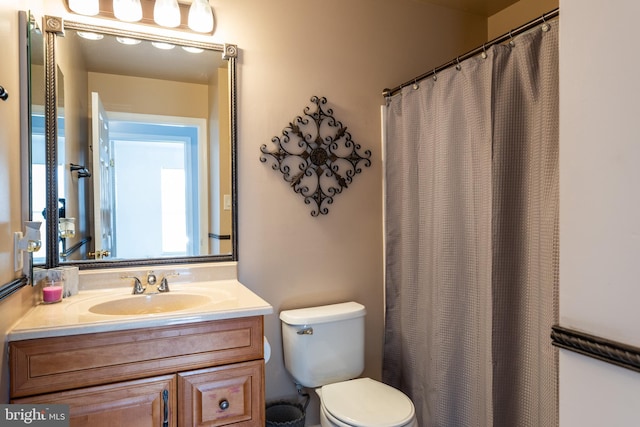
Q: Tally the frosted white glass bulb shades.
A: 4